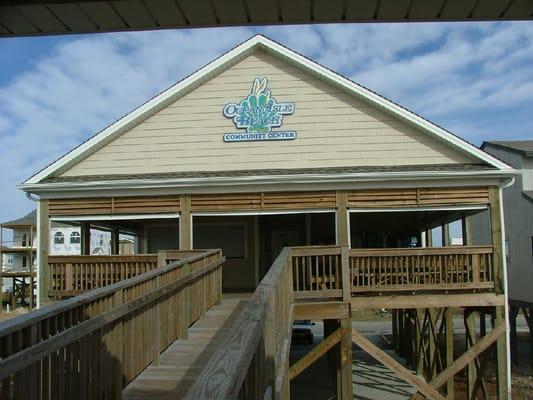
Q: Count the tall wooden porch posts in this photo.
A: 4